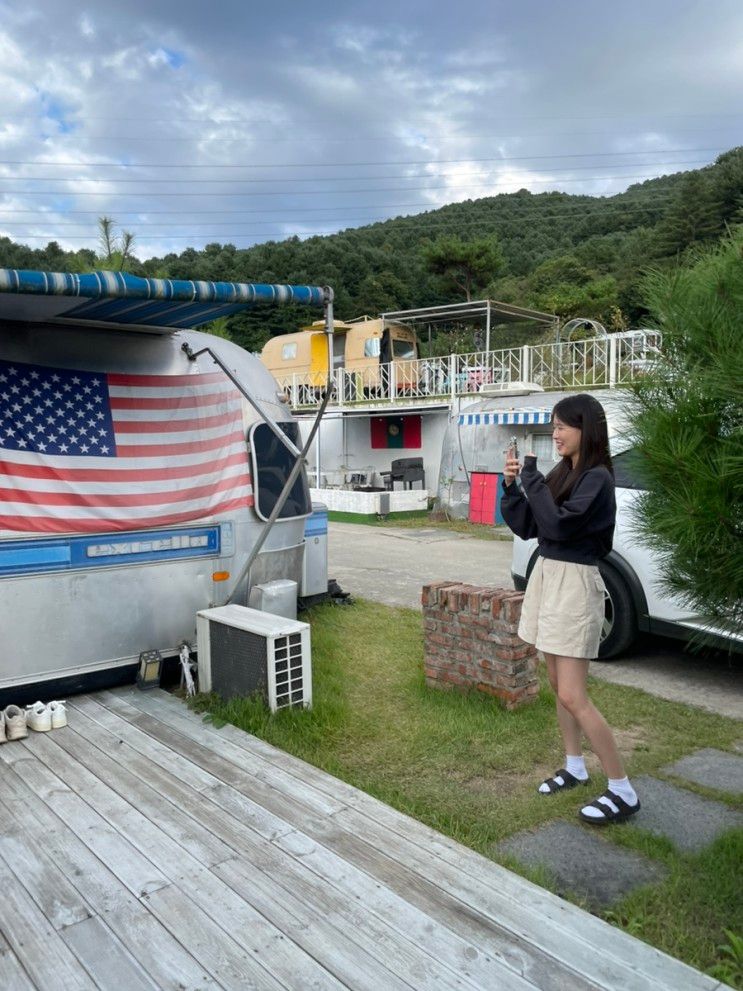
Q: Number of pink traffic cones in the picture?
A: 0